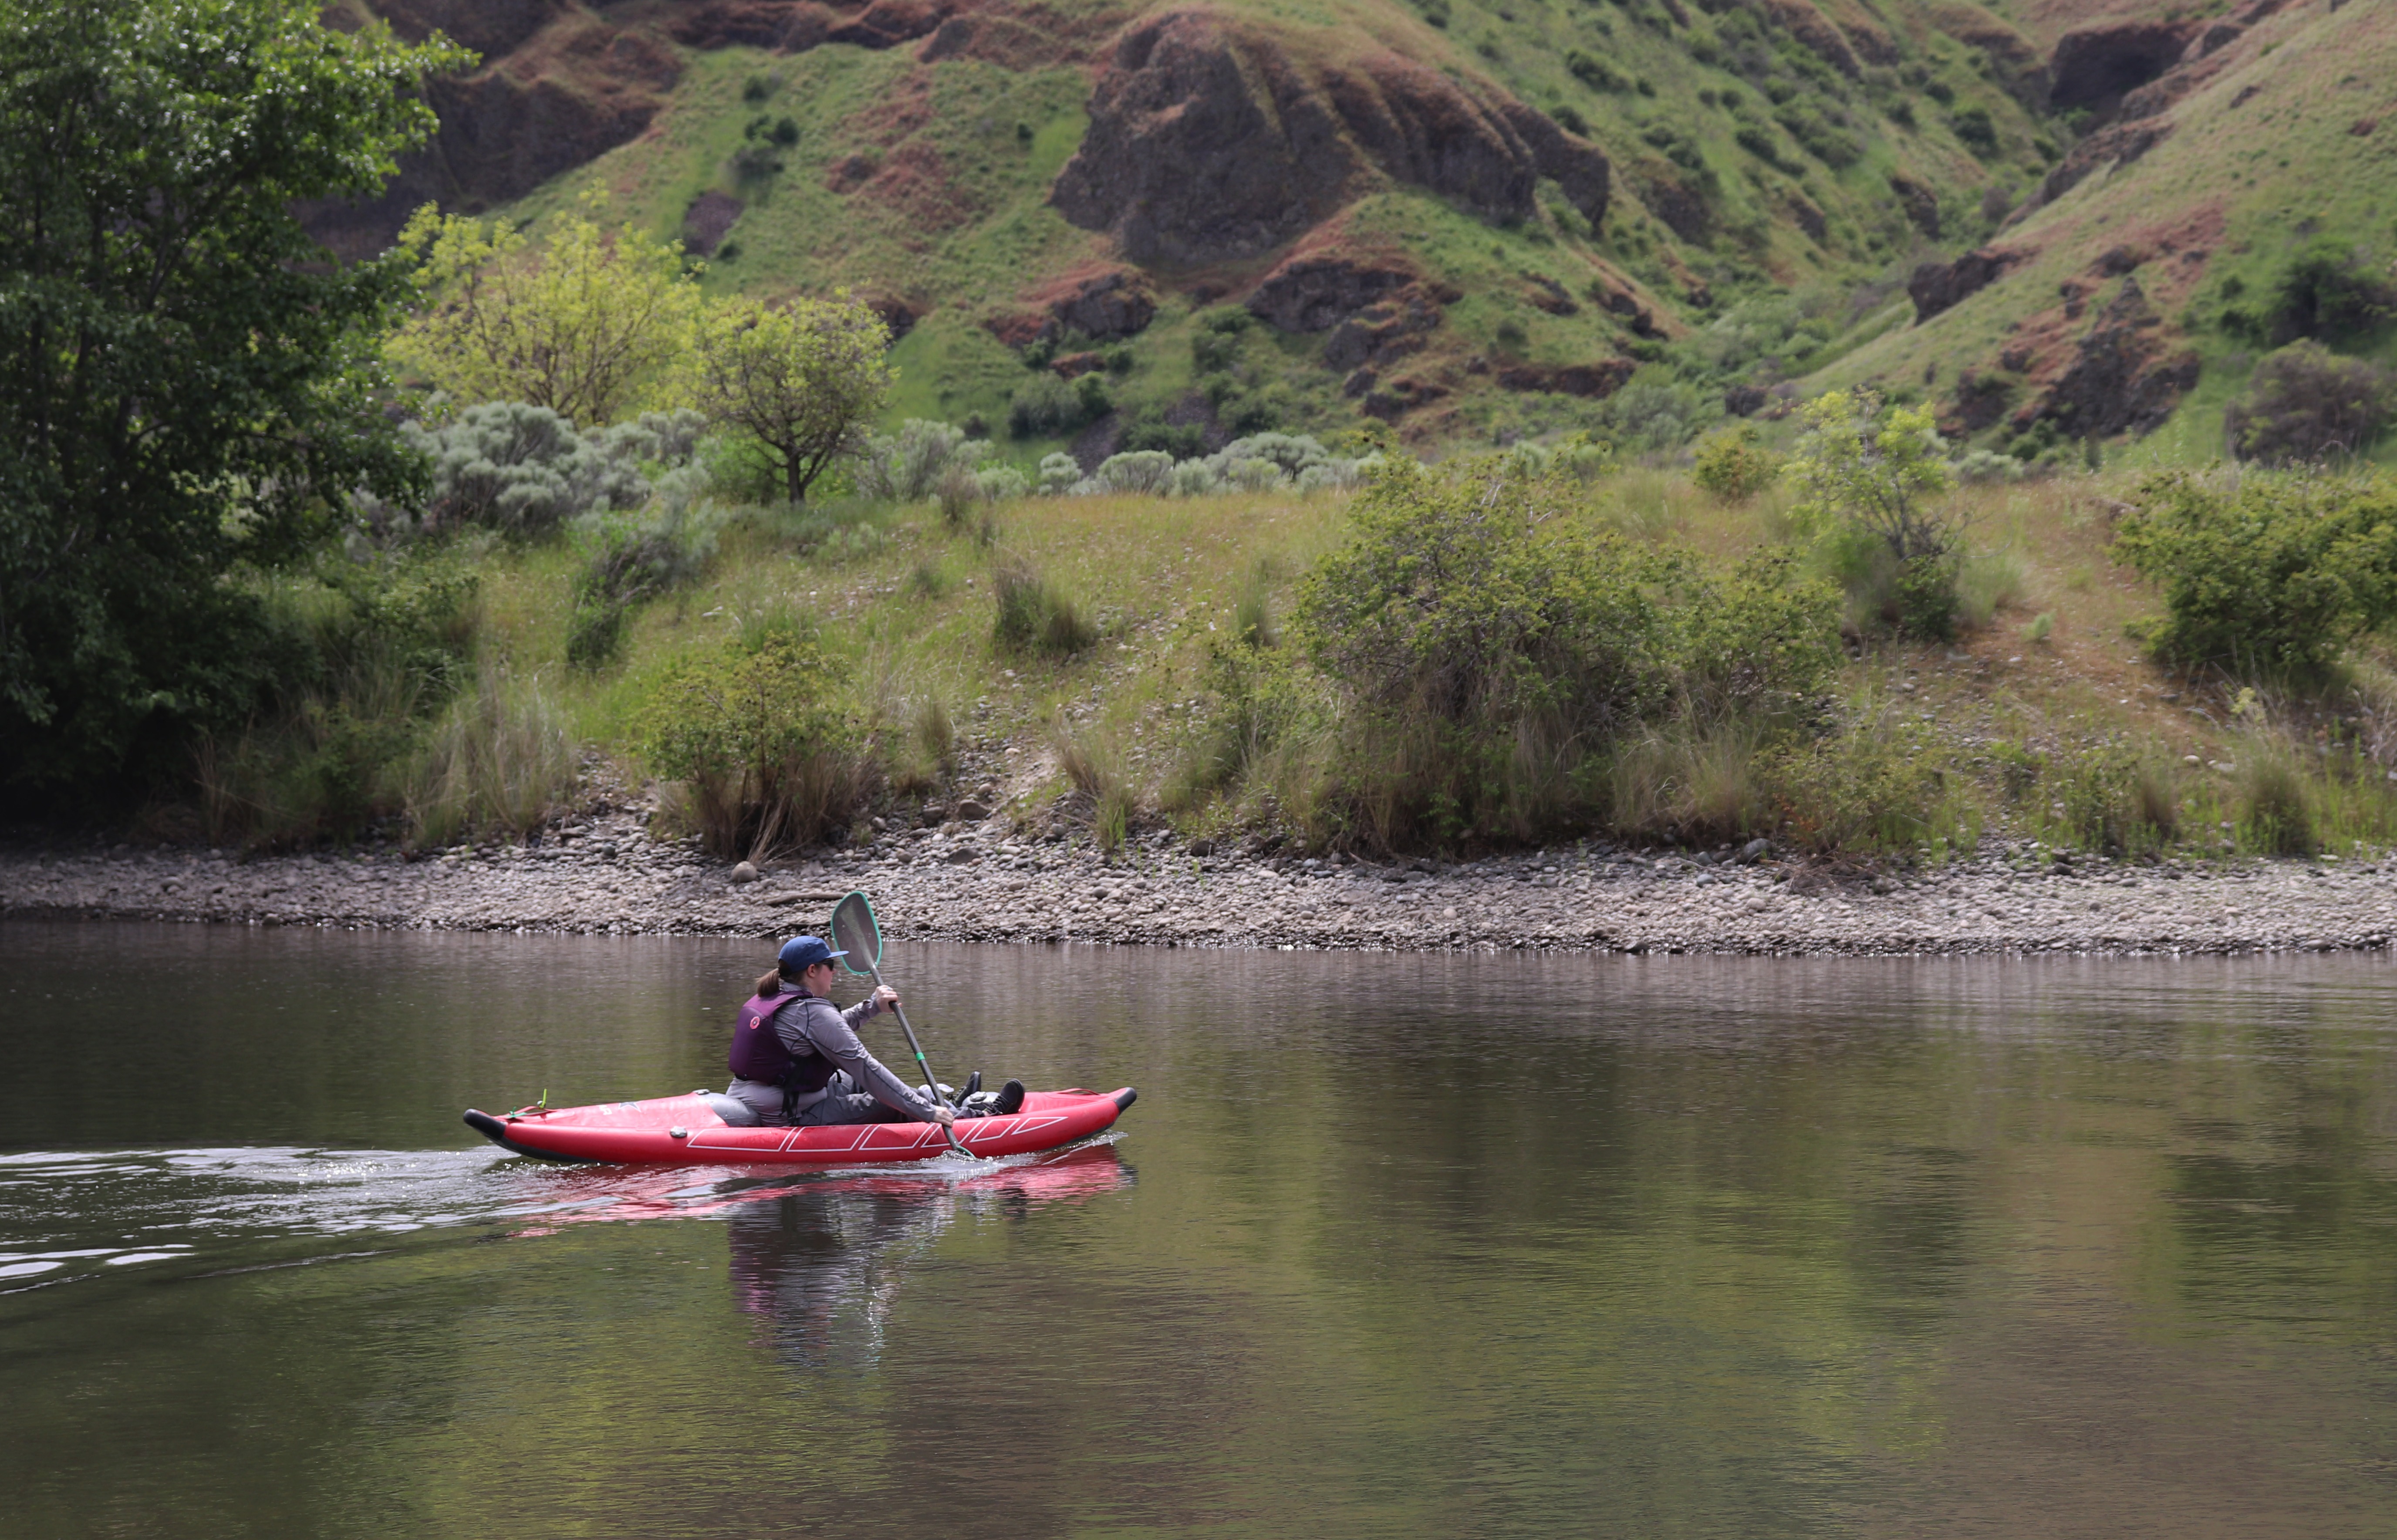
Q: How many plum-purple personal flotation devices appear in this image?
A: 1